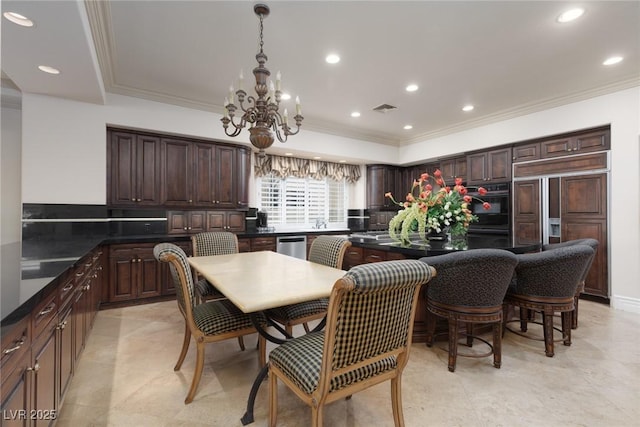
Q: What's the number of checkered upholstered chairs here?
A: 4